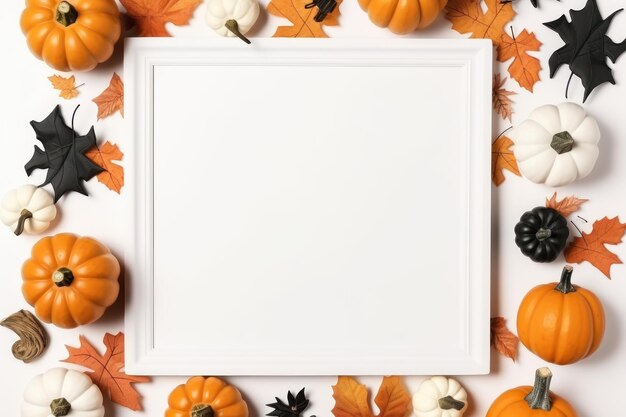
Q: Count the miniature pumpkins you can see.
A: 12